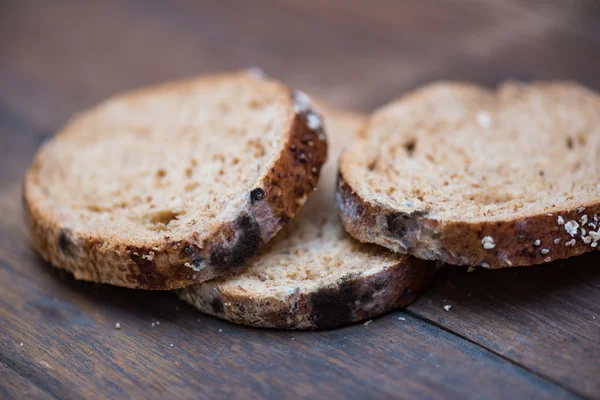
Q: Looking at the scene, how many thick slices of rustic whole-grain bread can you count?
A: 3